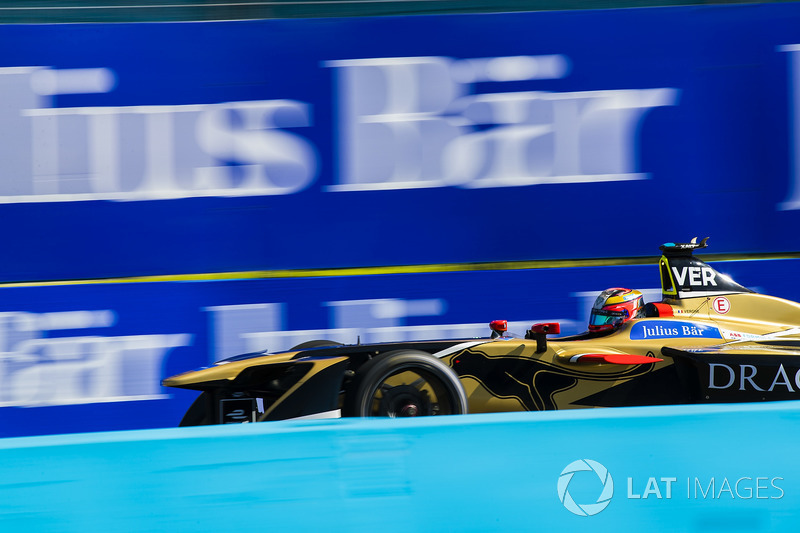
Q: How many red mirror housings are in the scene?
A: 2